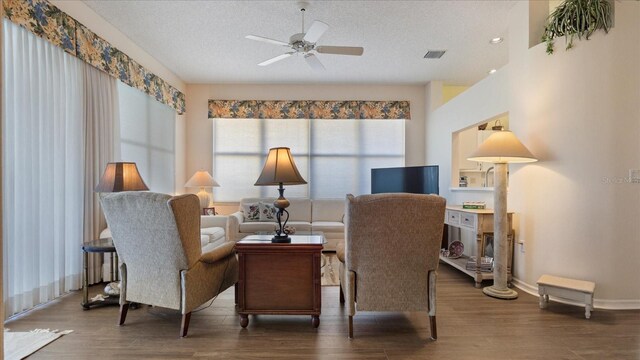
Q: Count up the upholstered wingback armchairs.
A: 2